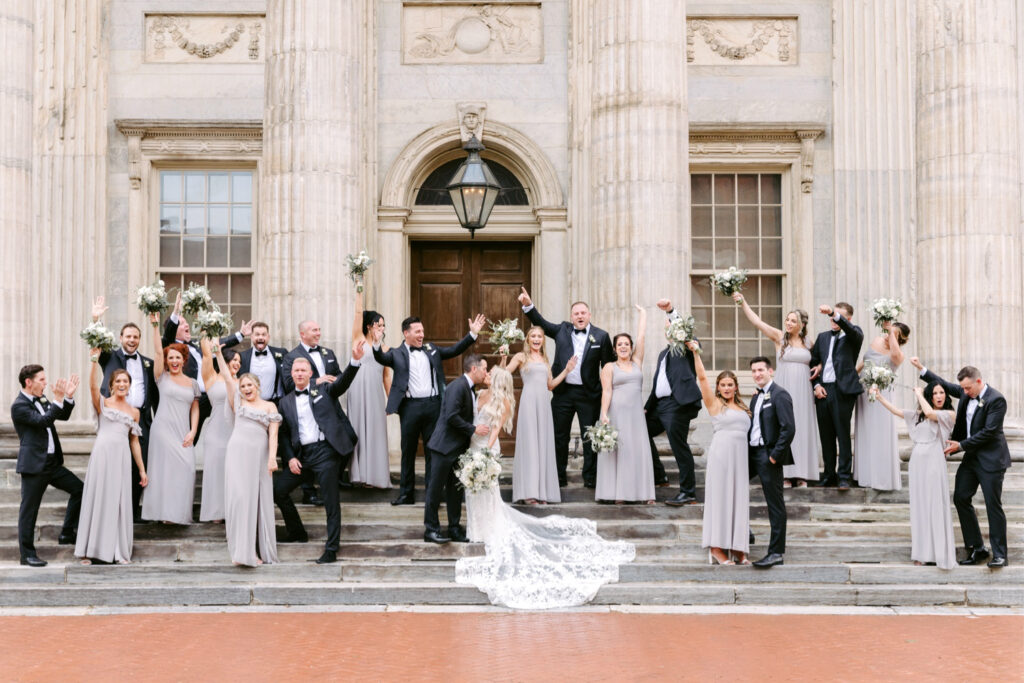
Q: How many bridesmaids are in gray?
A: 11